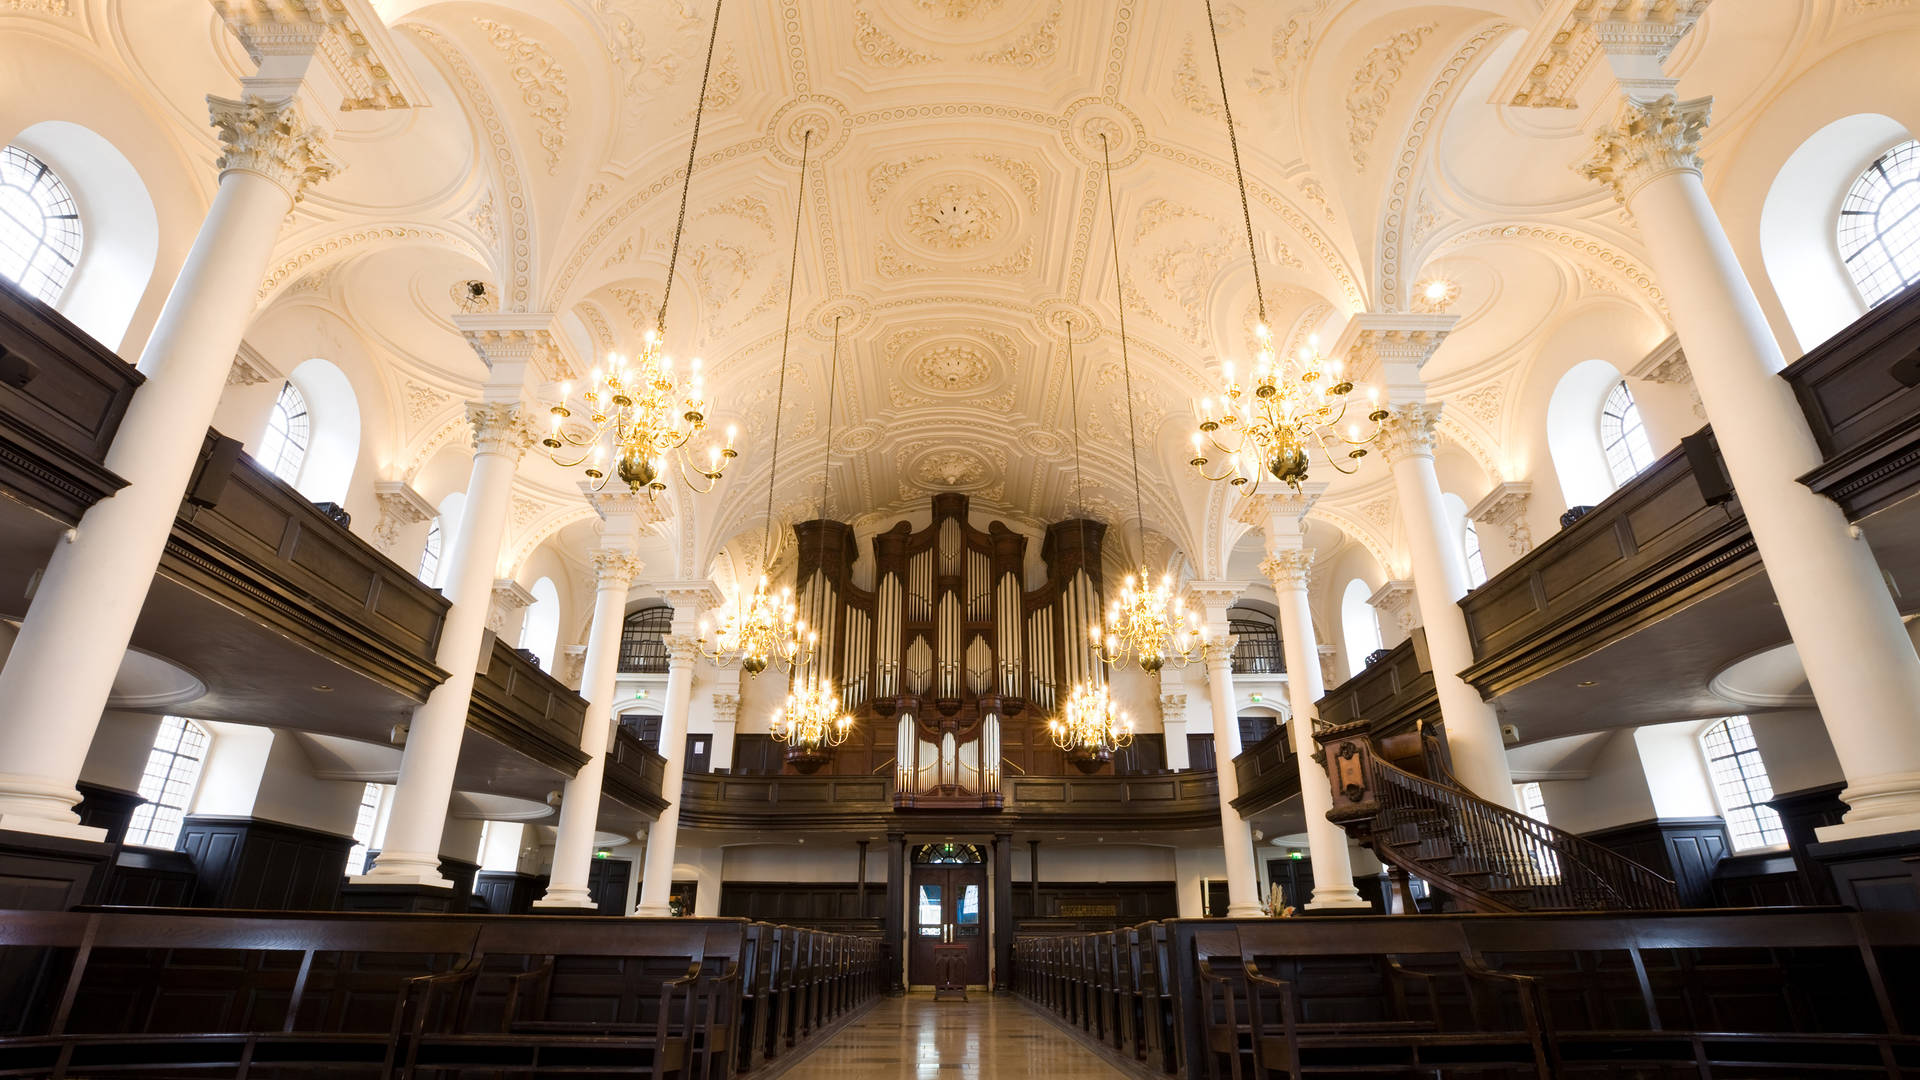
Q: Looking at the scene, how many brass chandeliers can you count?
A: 6